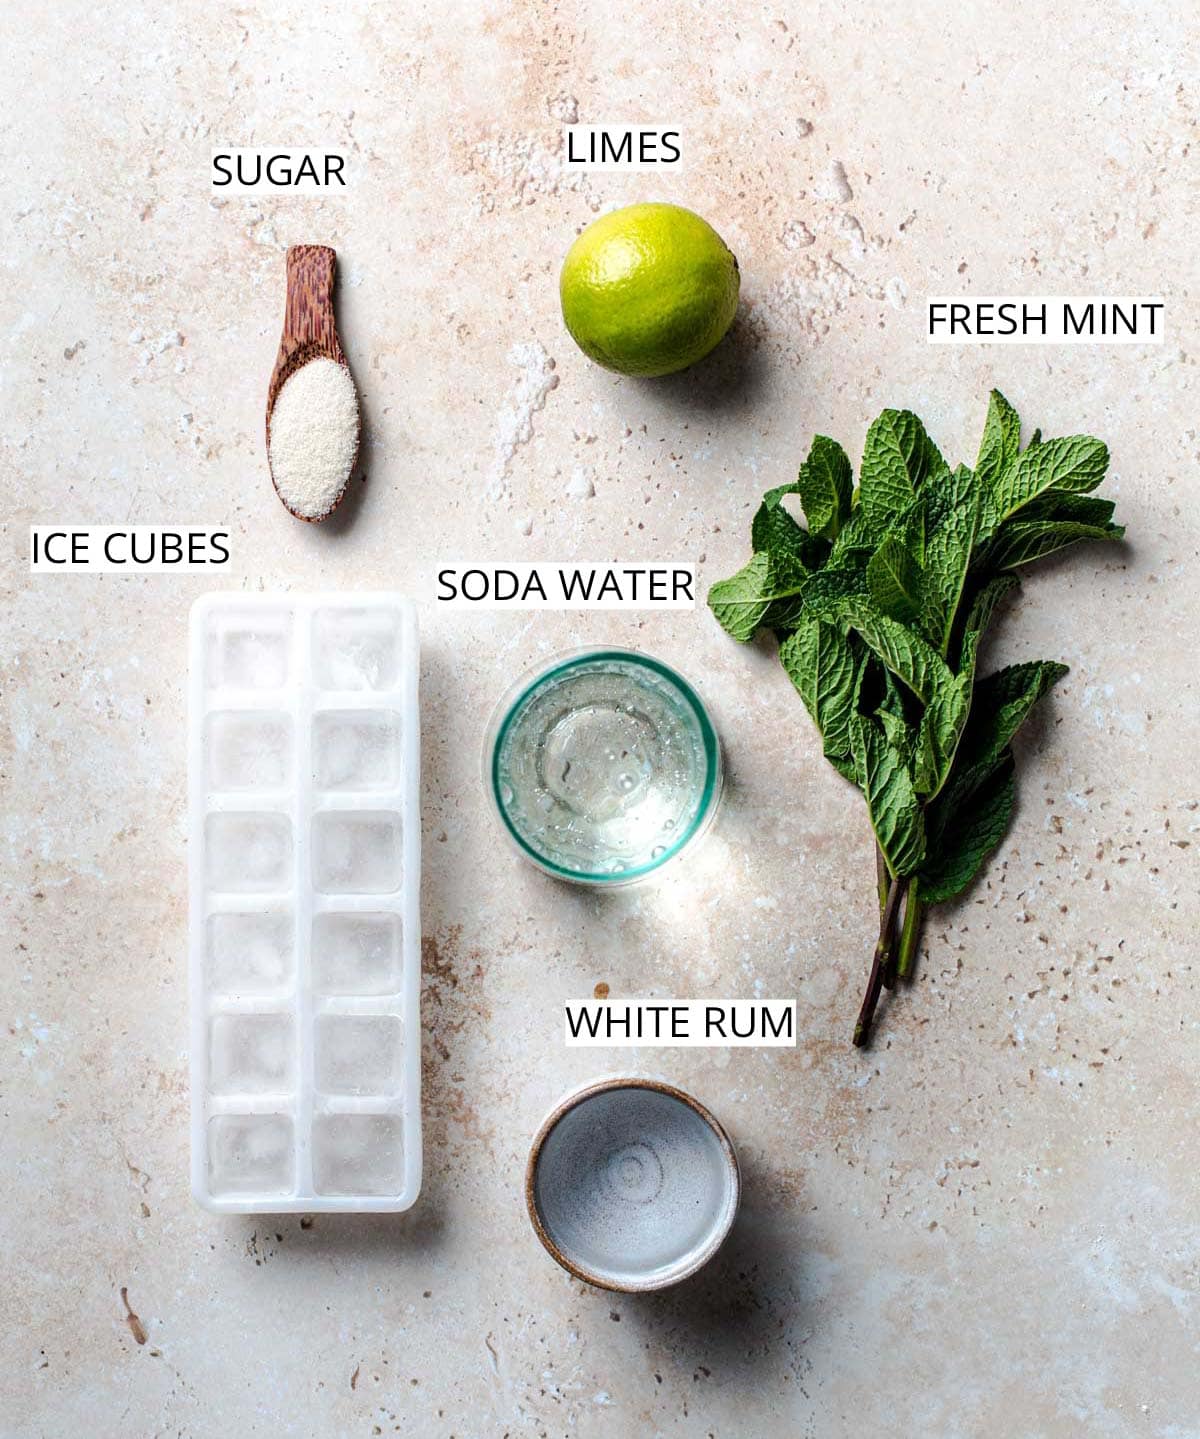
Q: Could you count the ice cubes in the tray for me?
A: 12